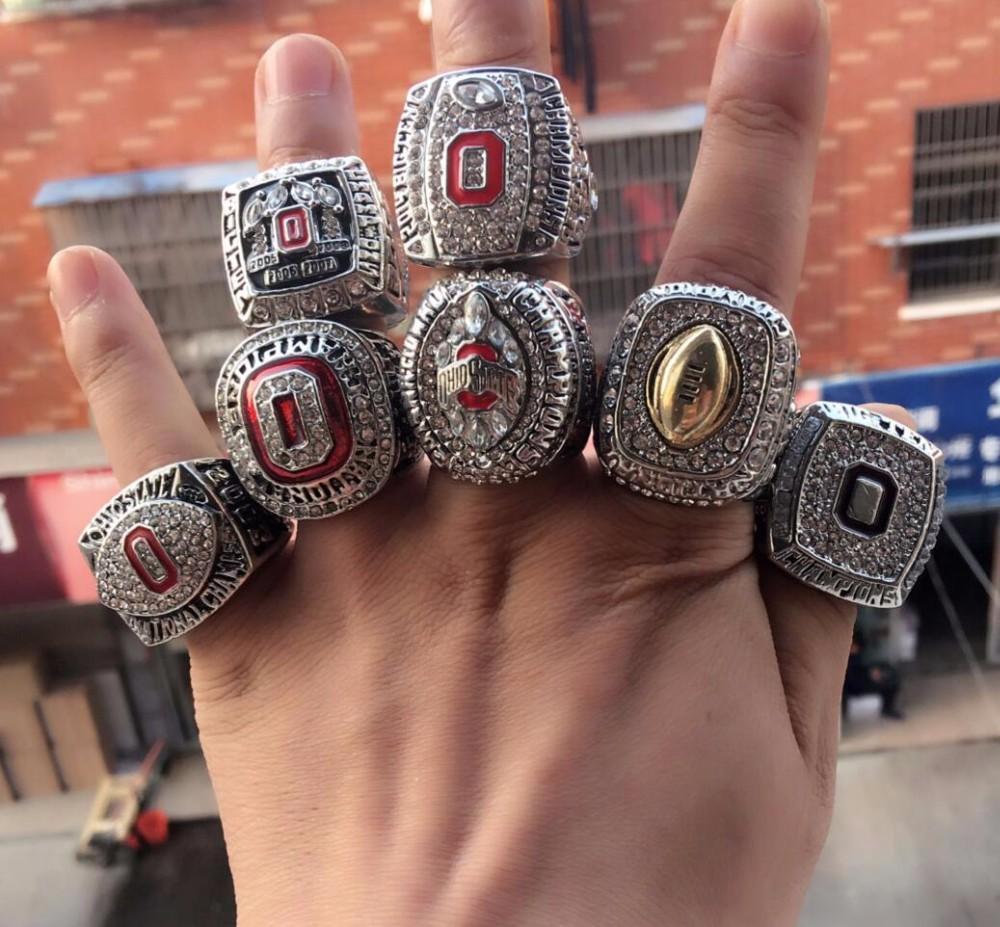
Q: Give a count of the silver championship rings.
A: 7